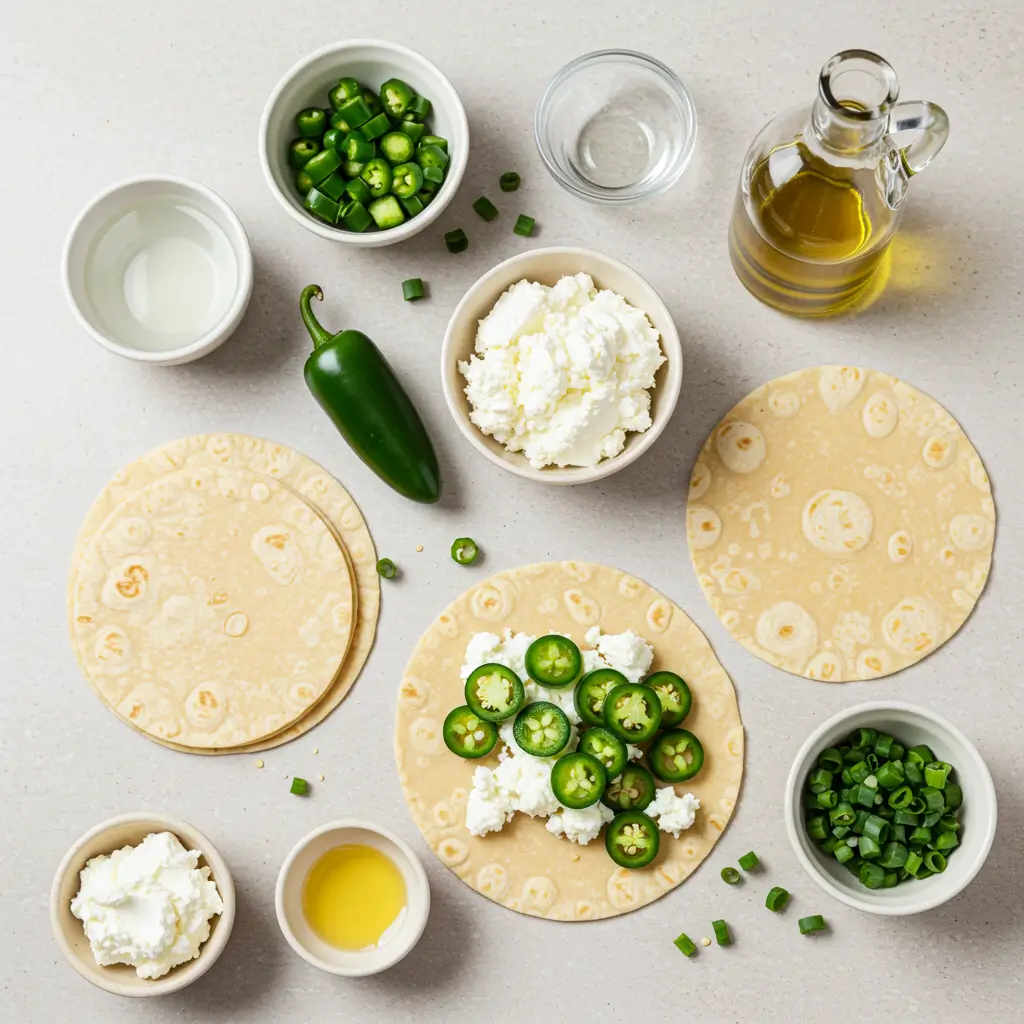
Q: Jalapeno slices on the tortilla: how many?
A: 12